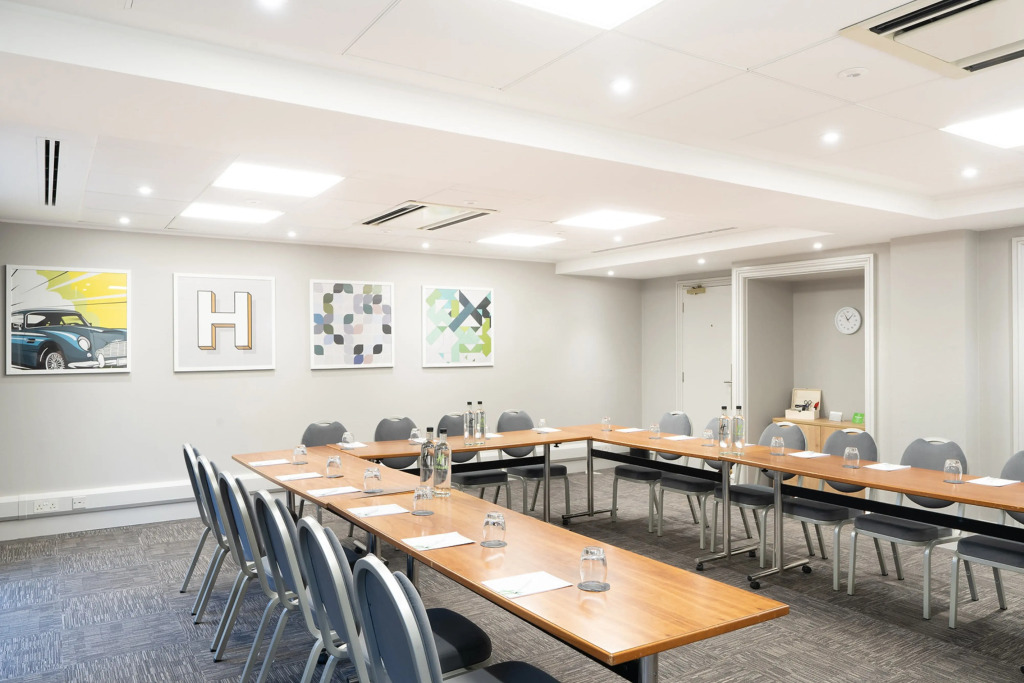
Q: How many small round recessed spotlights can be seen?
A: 12